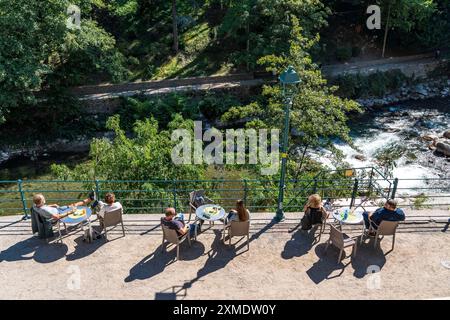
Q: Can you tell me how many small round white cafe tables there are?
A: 3